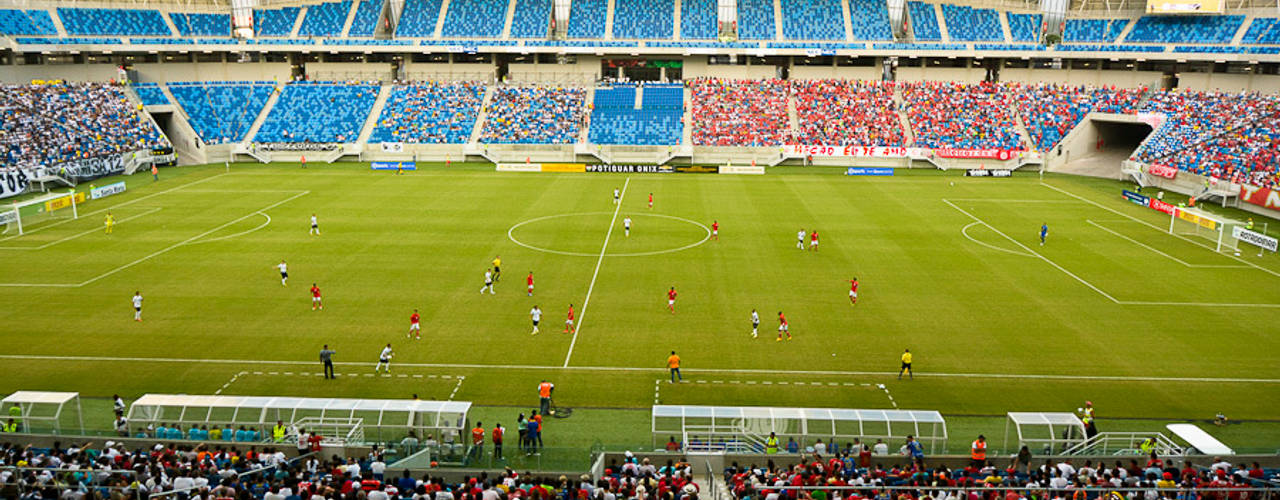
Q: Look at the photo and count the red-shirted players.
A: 10